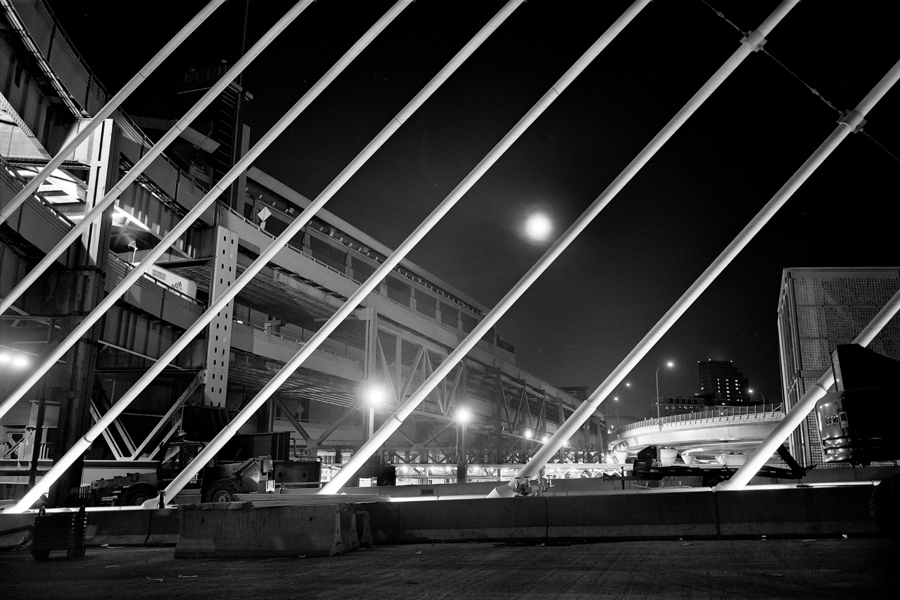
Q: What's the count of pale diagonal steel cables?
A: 8